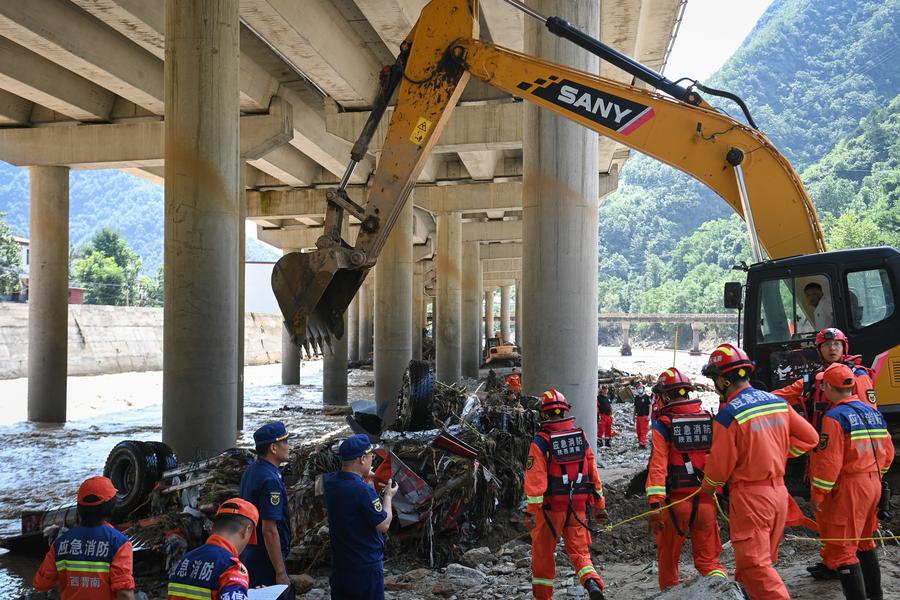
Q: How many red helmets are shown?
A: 4